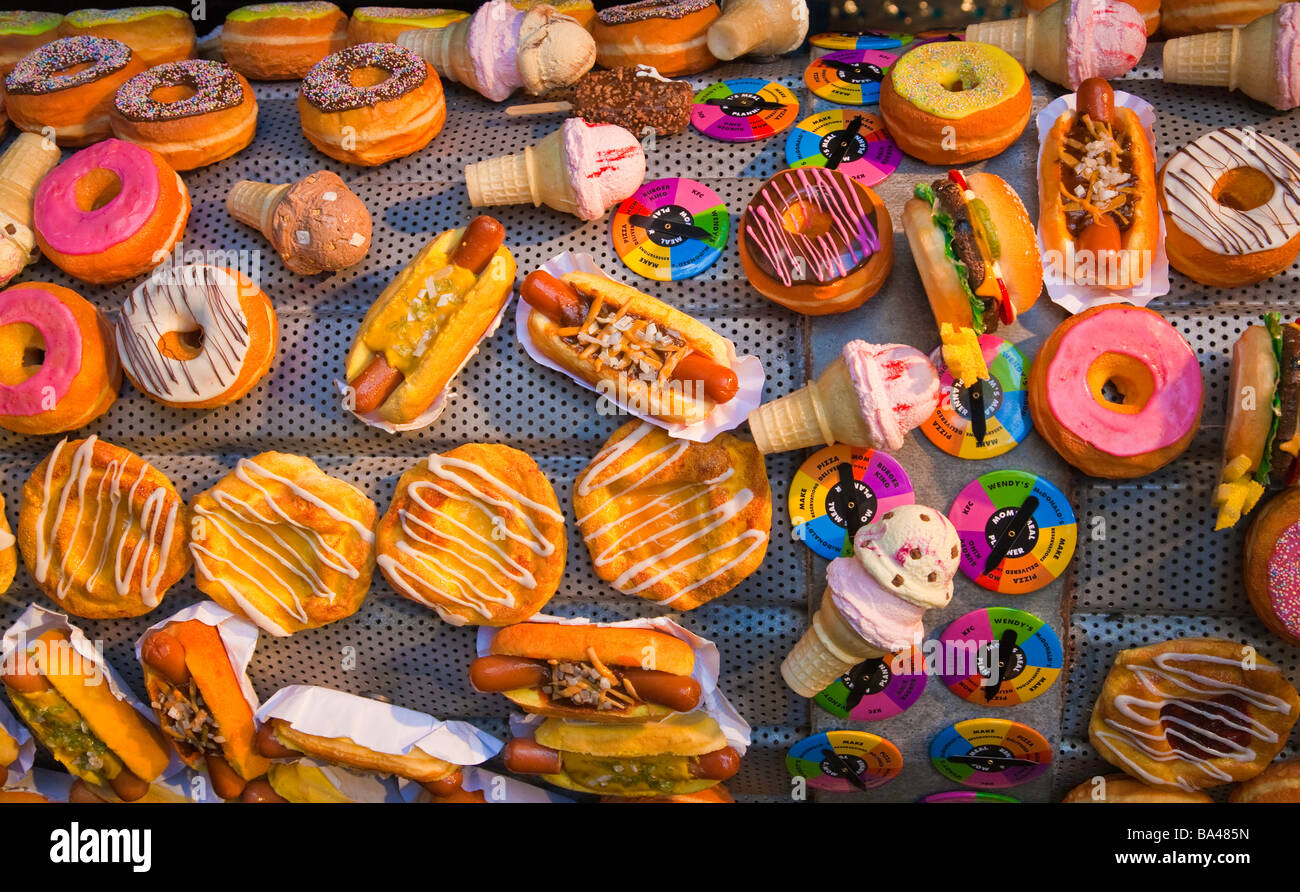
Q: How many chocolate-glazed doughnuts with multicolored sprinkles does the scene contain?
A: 4